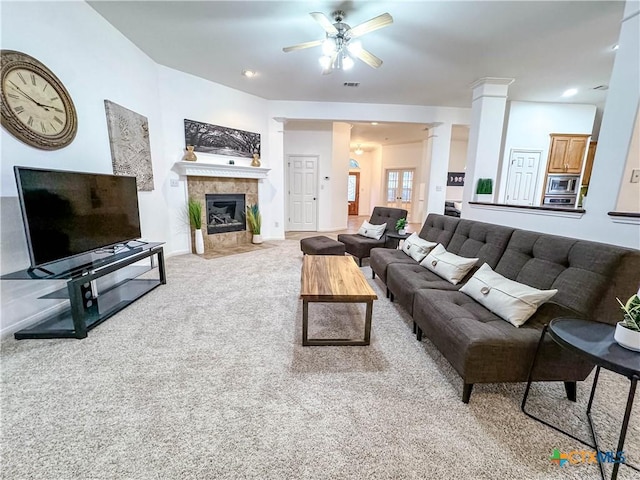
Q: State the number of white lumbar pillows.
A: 4